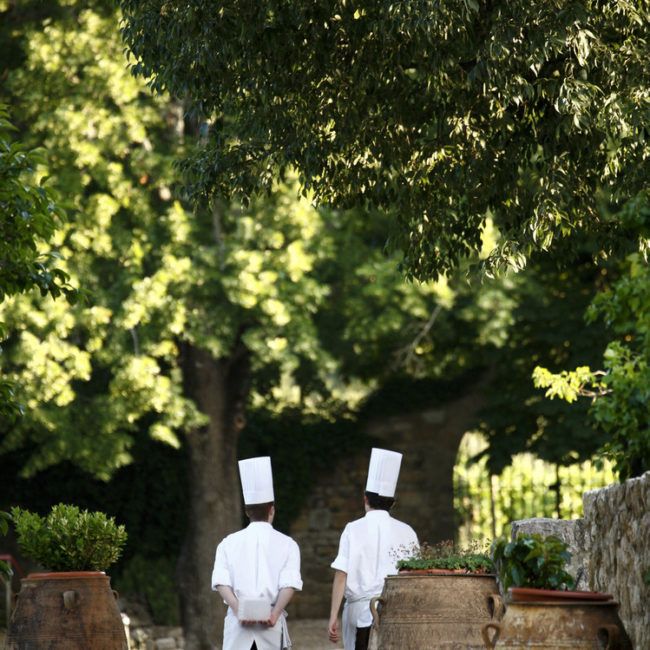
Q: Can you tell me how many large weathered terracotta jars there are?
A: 3